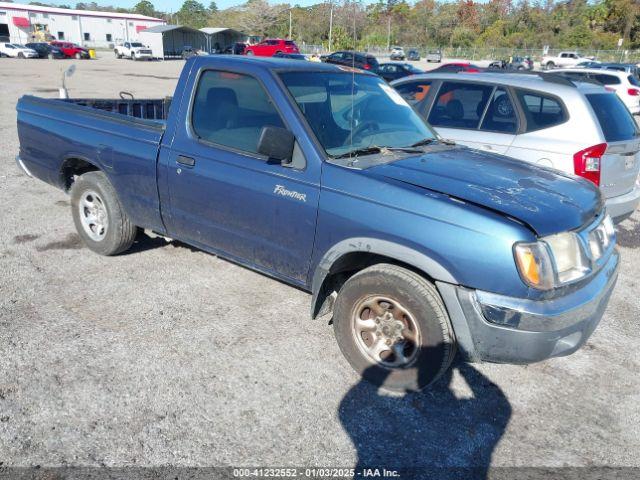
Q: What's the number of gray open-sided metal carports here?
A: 2